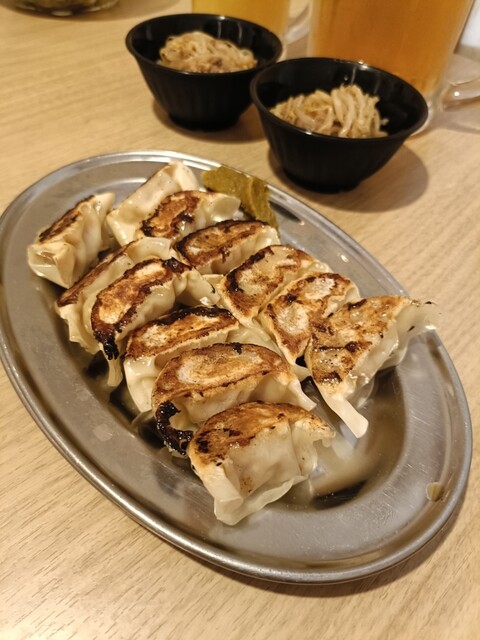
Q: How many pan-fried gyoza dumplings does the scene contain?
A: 12